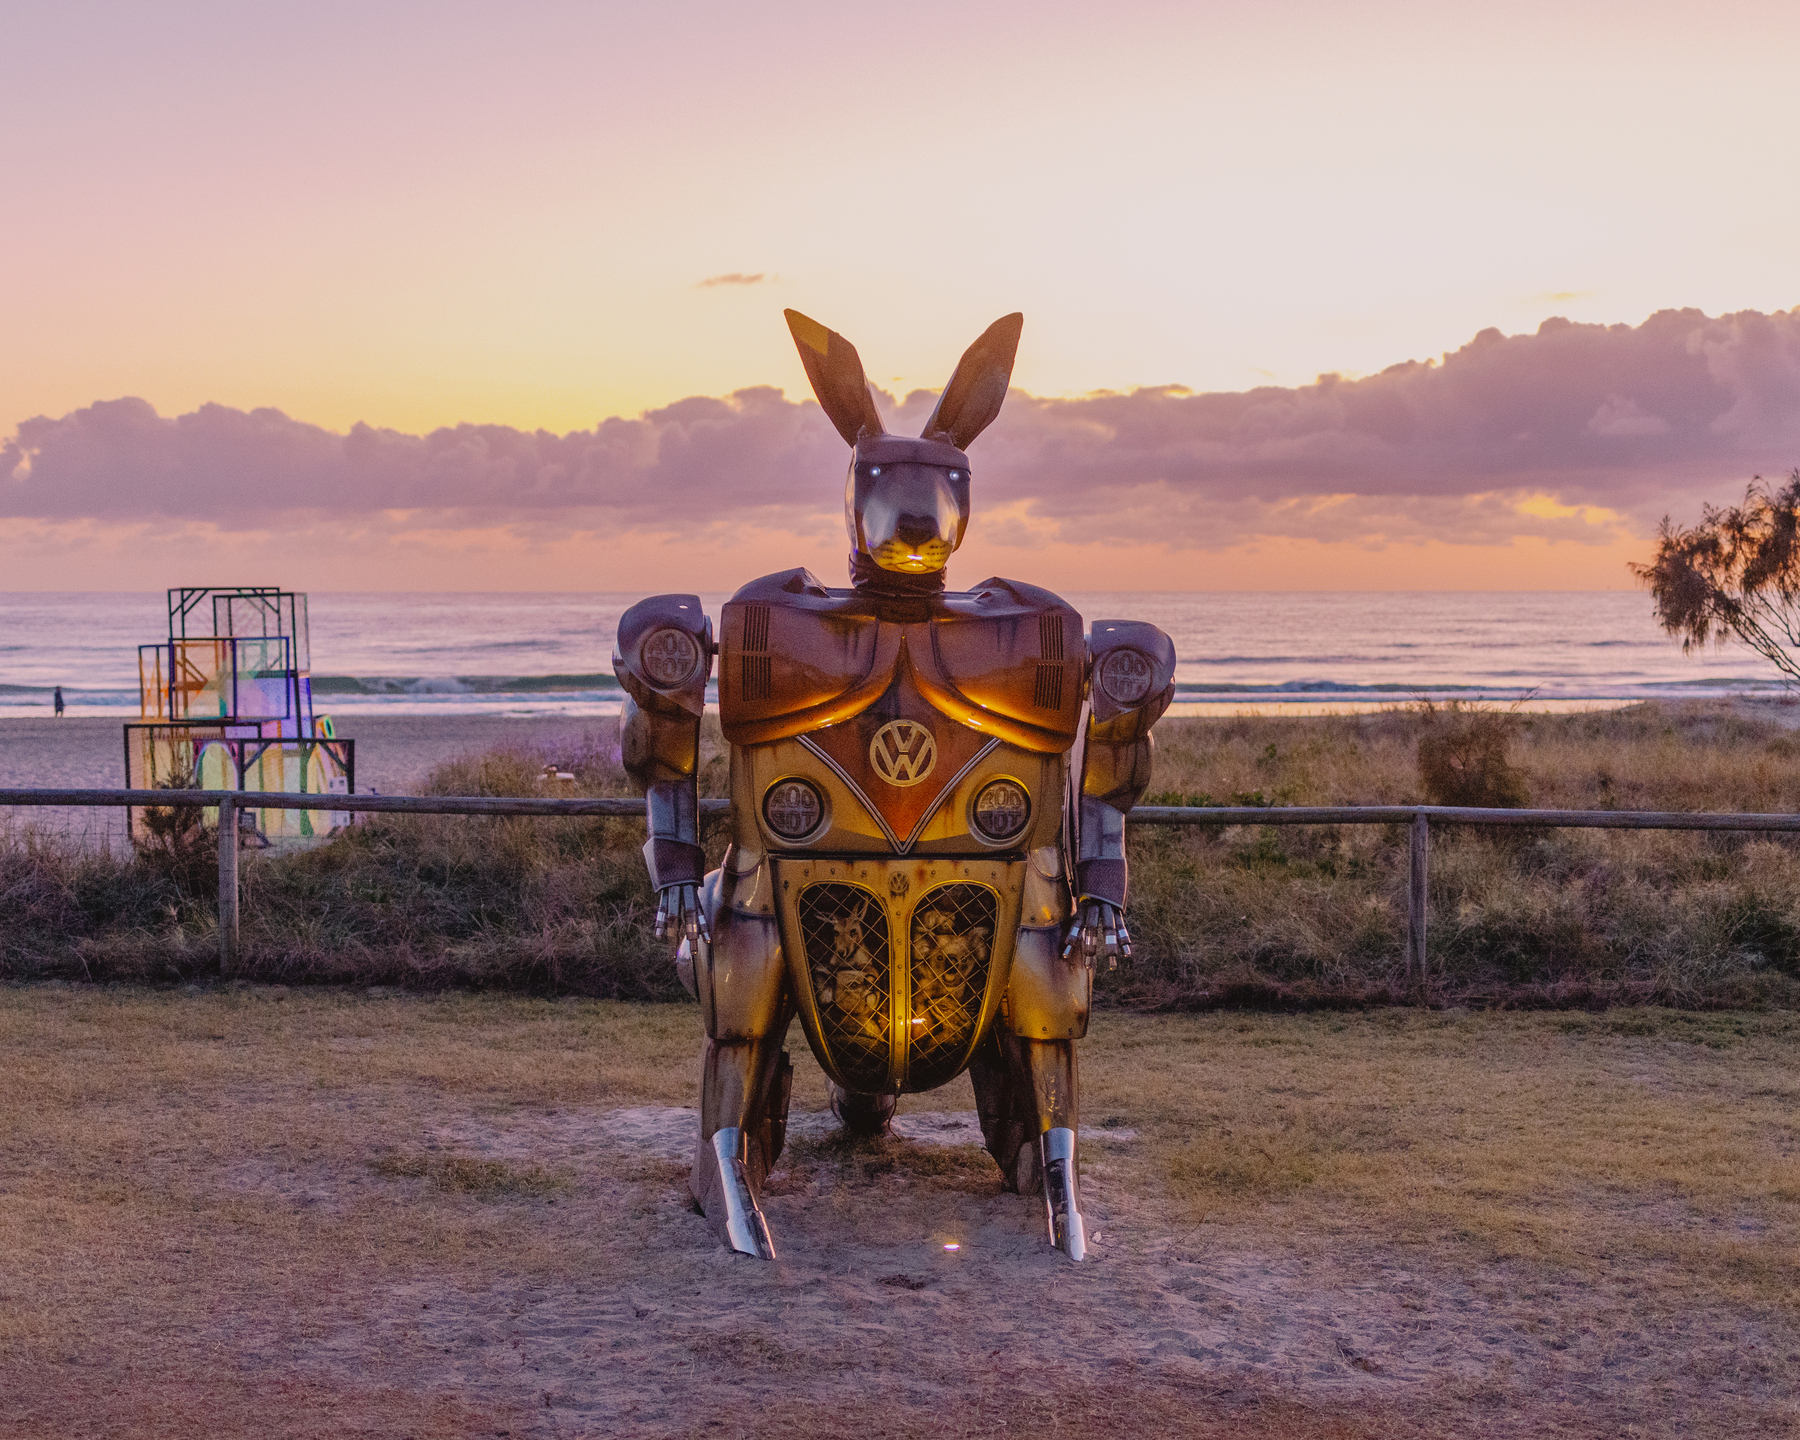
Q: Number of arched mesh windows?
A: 2